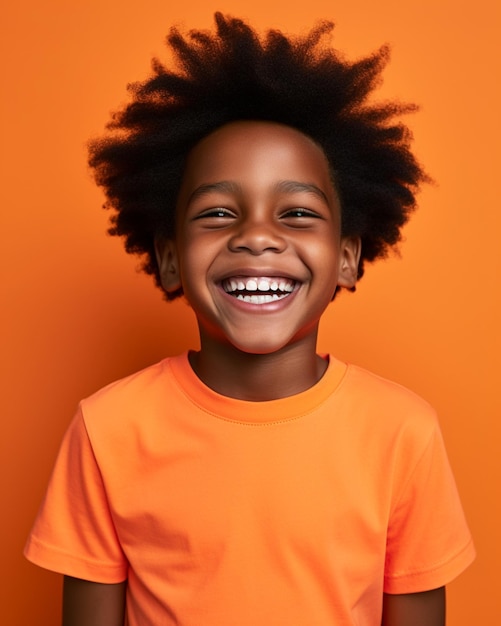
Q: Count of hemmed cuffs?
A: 2